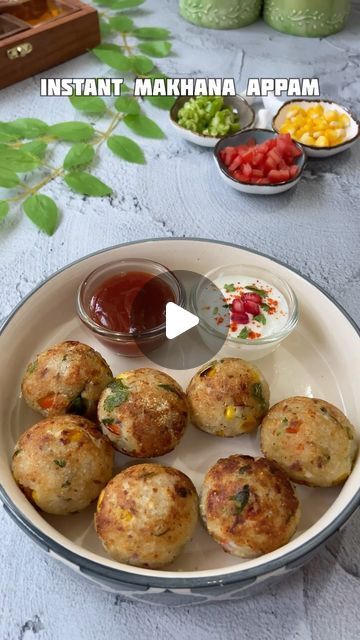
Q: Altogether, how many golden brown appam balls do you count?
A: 7